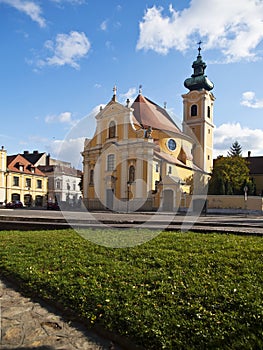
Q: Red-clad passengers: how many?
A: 0